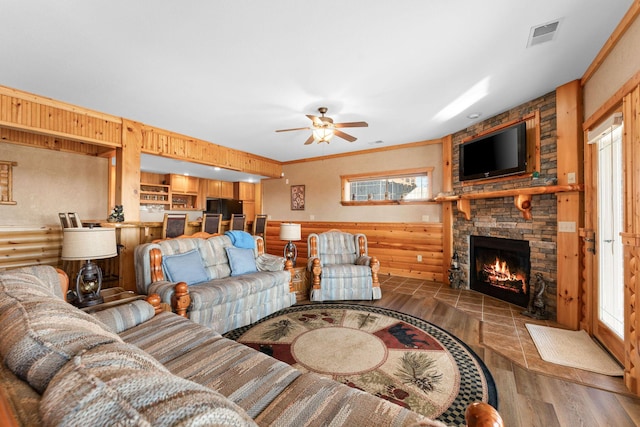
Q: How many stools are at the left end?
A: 2